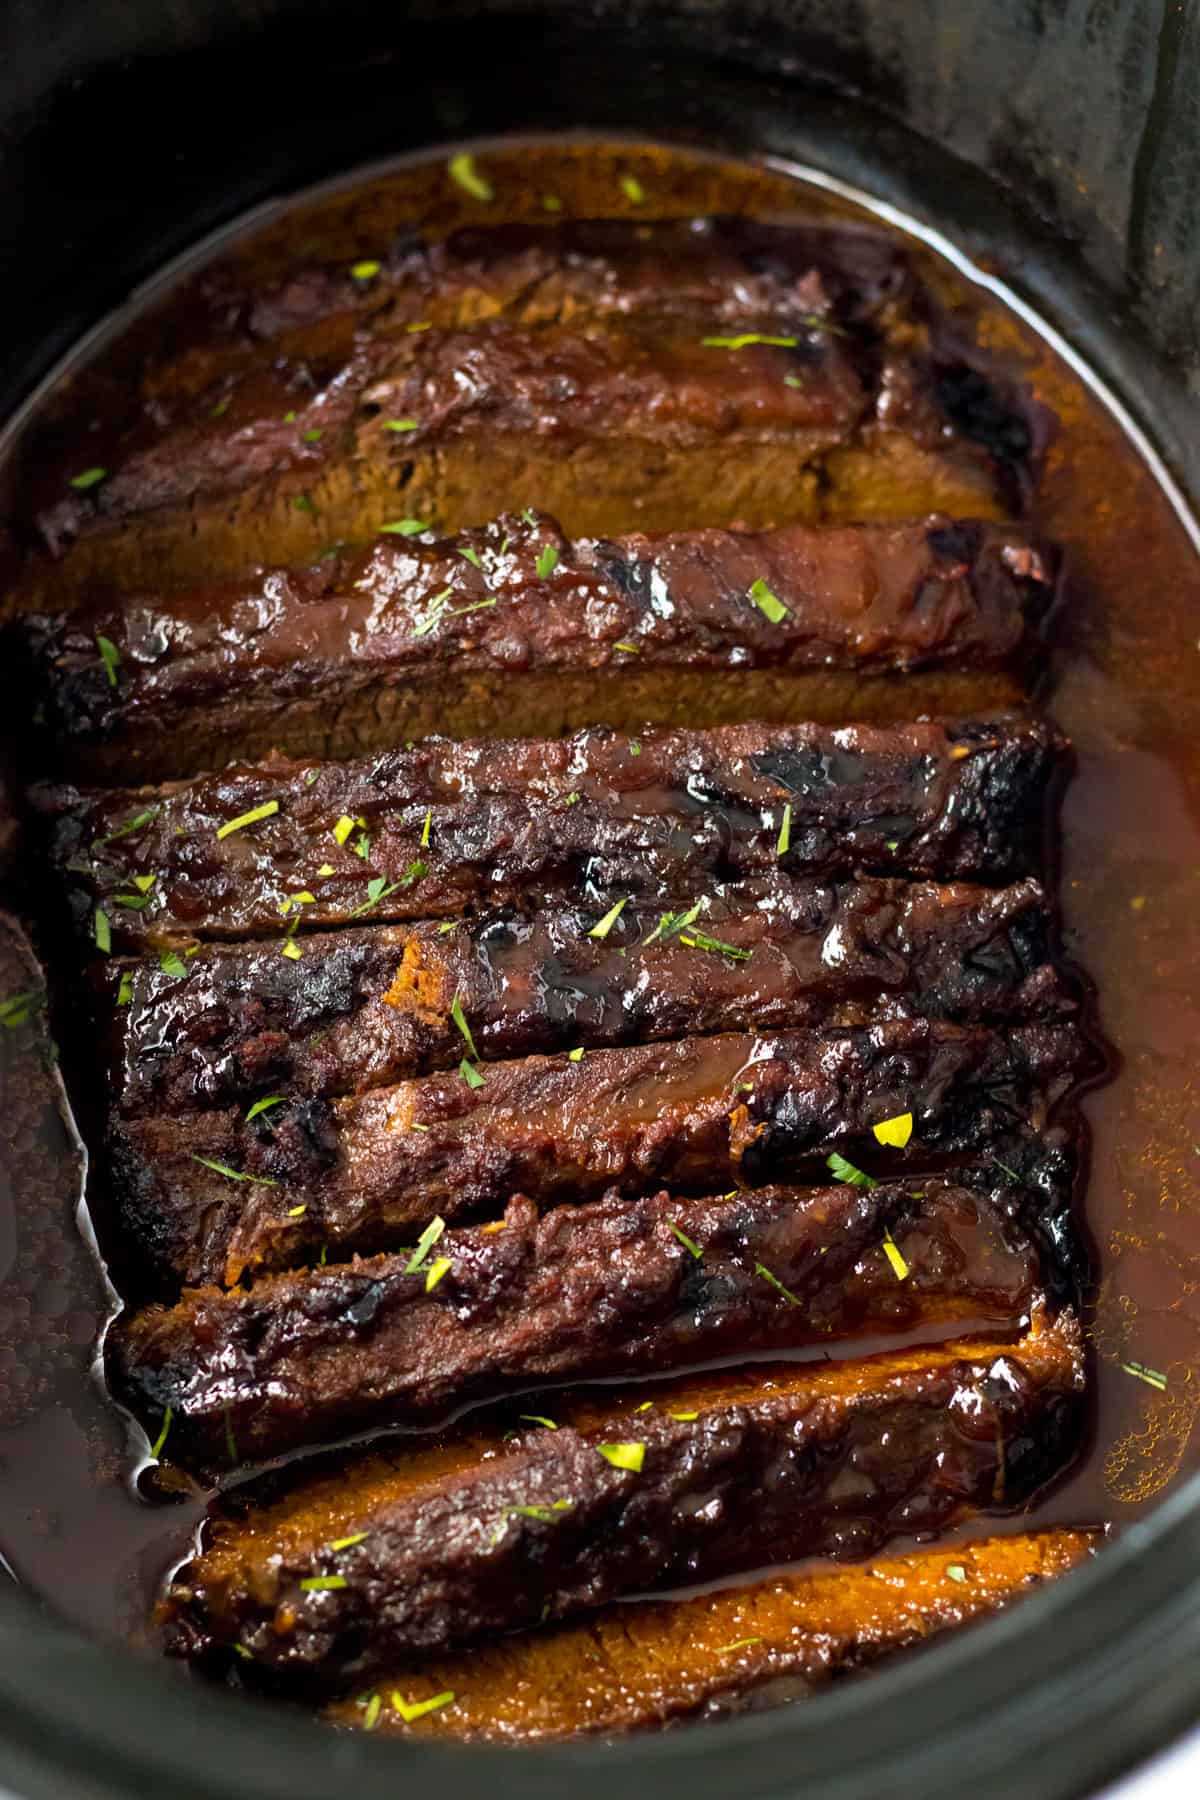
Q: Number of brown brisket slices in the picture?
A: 9